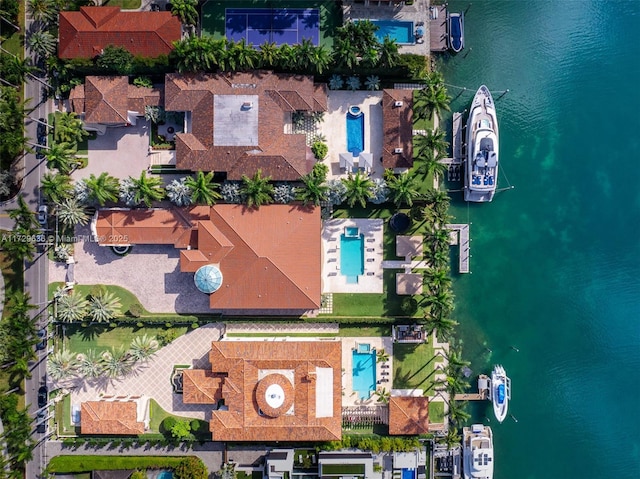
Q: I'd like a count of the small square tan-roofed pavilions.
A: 2